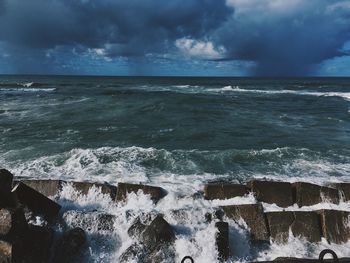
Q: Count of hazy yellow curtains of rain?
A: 0